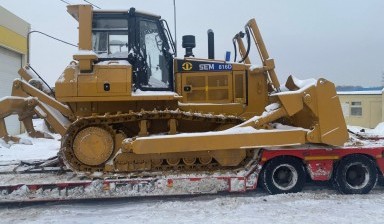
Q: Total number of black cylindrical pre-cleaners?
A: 1